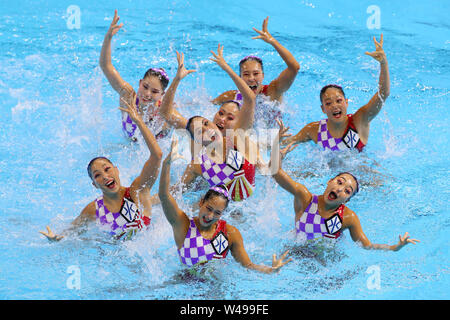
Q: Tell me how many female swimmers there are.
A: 8